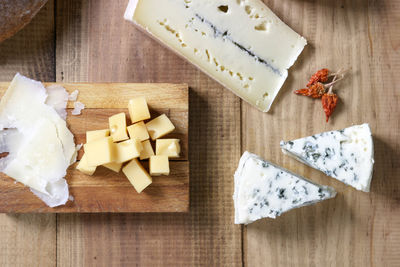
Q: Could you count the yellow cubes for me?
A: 13